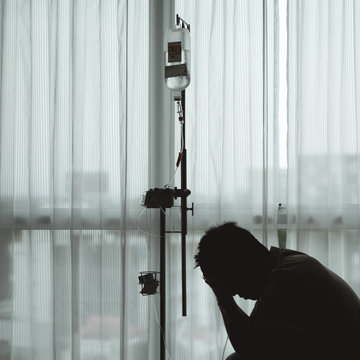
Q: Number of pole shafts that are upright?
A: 2